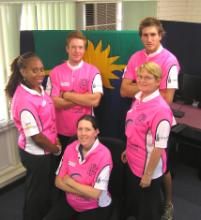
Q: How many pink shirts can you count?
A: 5